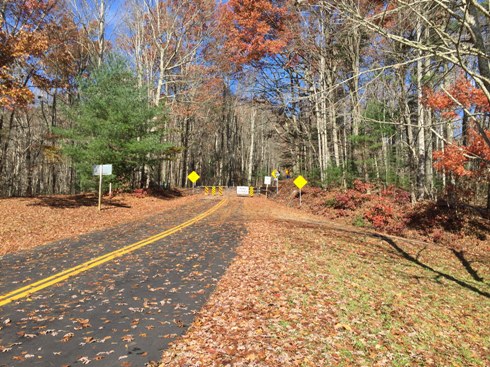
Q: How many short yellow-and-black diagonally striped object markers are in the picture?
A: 4